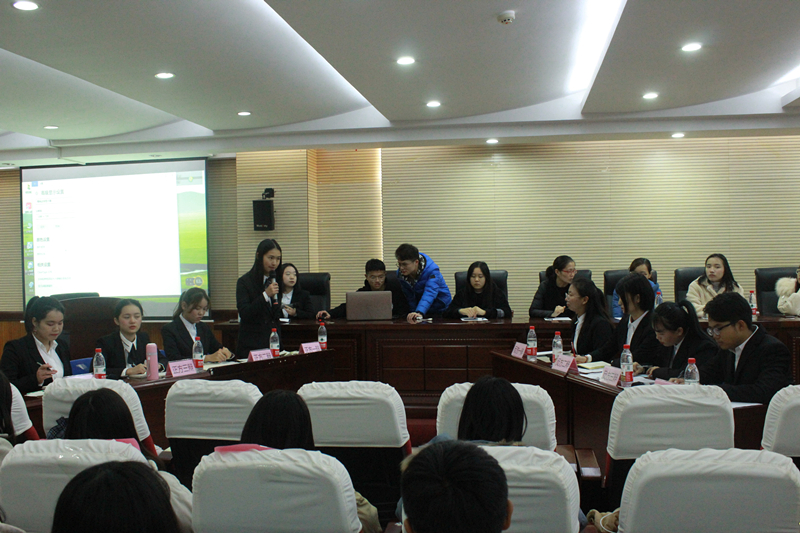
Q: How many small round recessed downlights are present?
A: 10